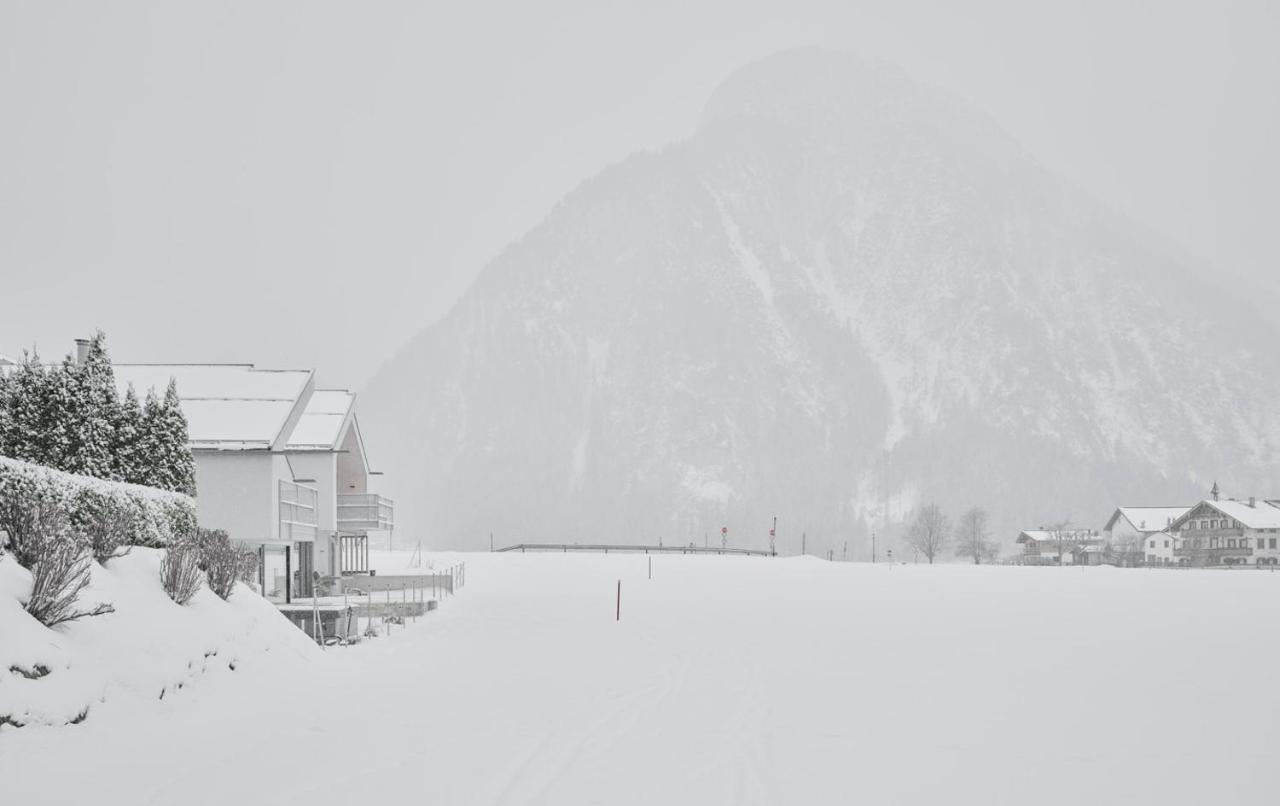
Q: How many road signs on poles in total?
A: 2